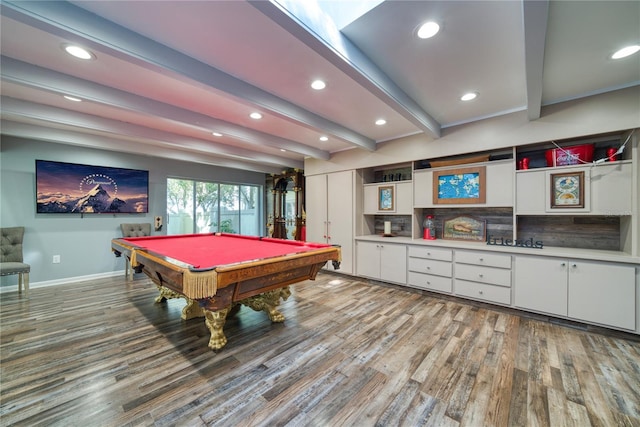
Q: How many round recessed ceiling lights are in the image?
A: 11